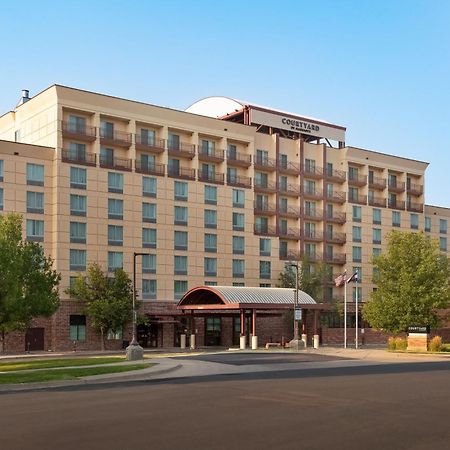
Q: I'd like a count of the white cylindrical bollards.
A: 6